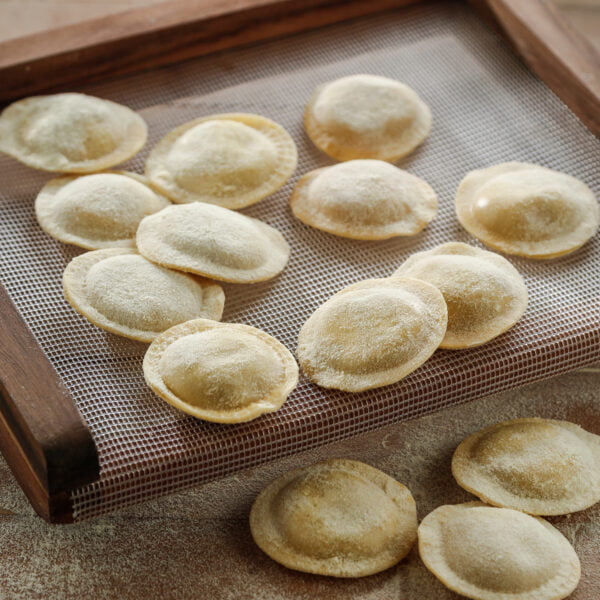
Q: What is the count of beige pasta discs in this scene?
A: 14